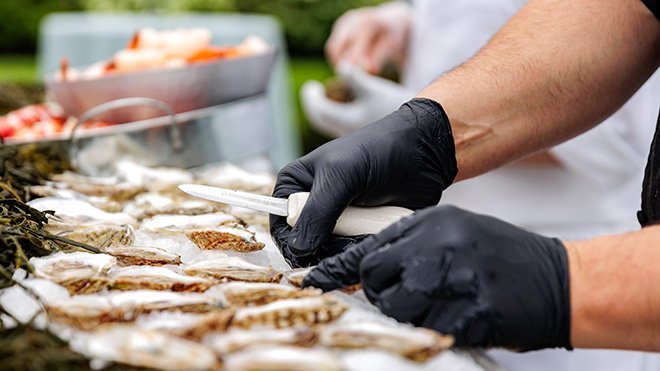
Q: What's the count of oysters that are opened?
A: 0